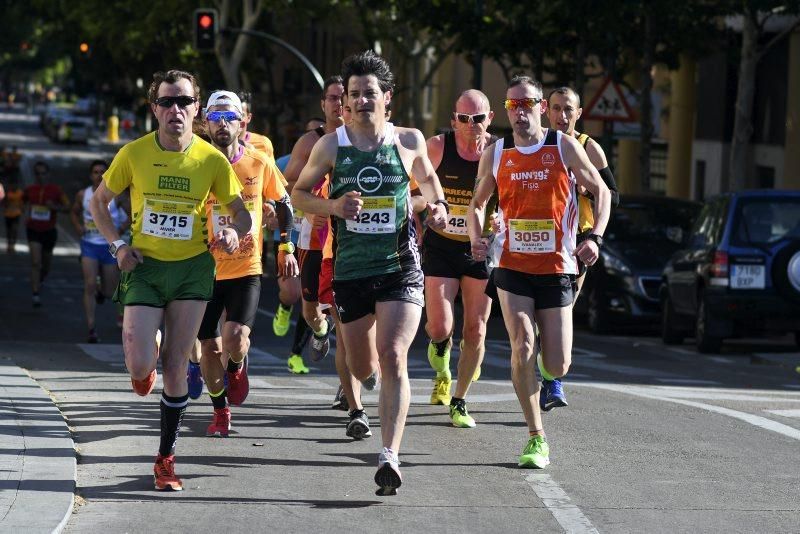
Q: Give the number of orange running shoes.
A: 2